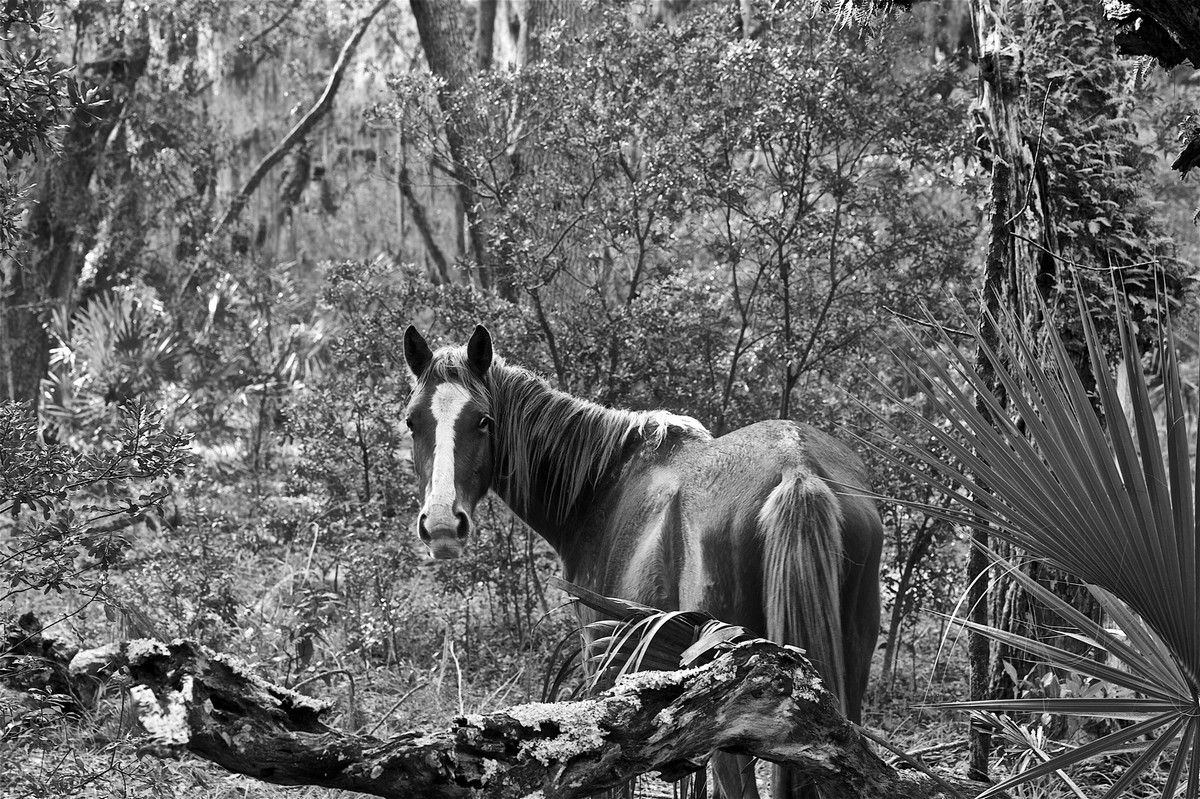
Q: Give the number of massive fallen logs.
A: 1